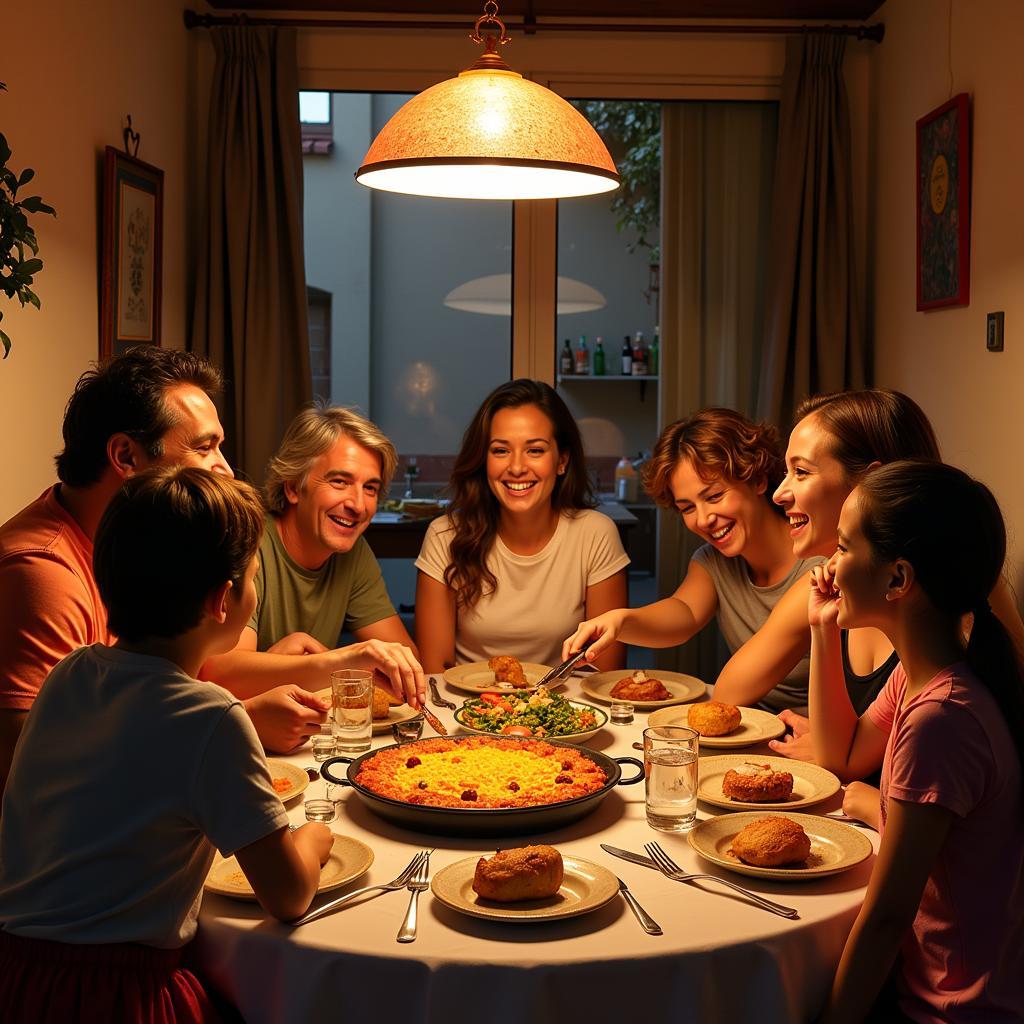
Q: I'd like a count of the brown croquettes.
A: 7